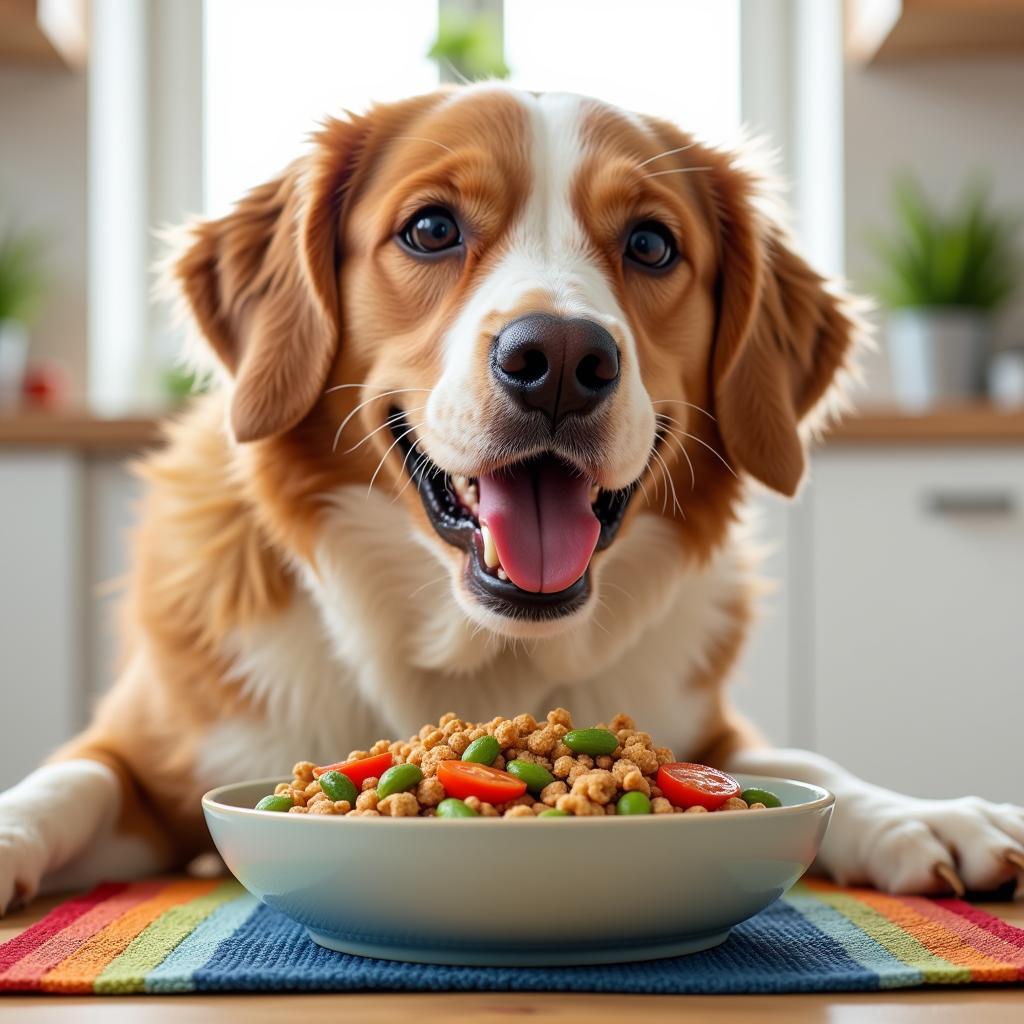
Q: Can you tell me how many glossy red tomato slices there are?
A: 3